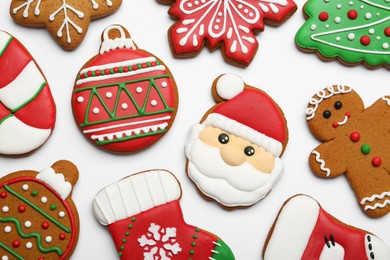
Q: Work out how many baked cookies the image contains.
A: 10